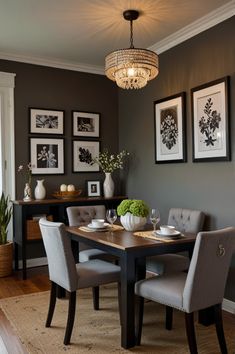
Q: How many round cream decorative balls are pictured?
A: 2